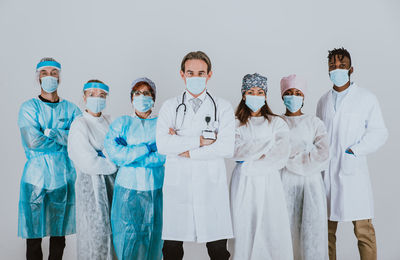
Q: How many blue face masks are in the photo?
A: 7